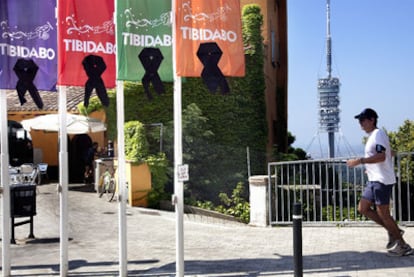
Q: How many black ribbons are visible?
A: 4